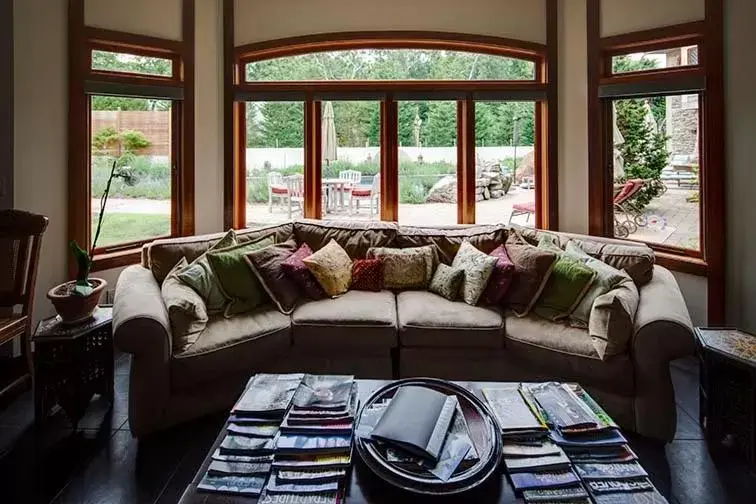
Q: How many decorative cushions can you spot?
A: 15